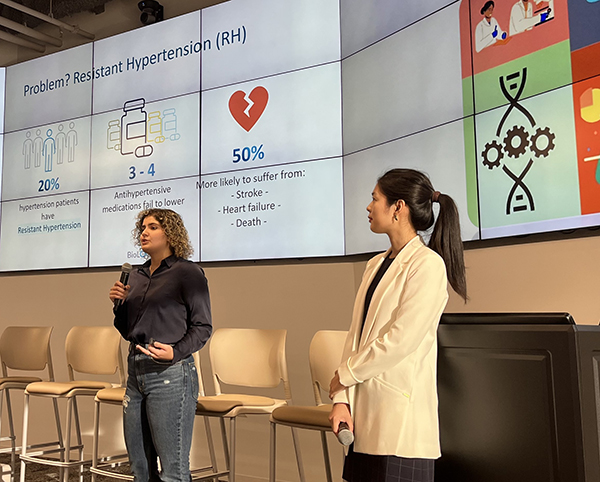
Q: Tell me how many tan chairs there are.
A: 5